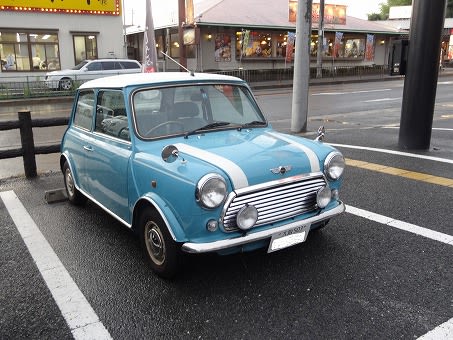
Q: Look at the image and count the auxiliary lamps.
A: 2